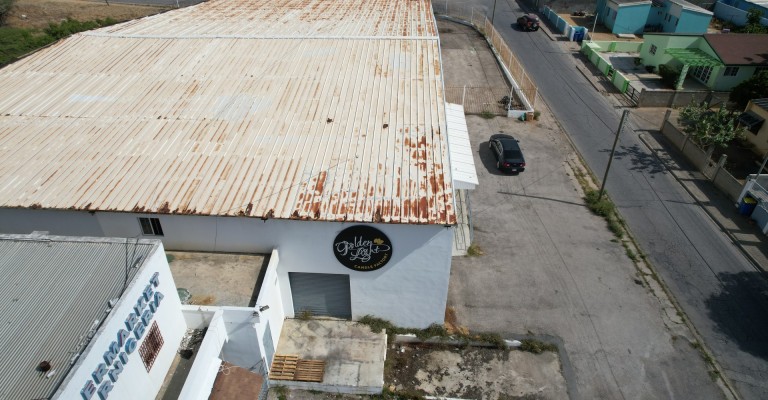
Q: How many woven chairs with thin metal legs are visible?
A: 0